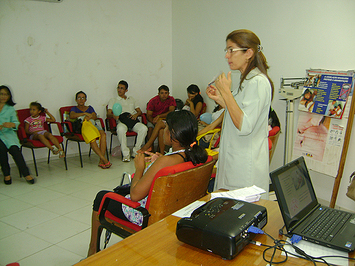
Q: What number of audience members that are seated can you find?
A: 8